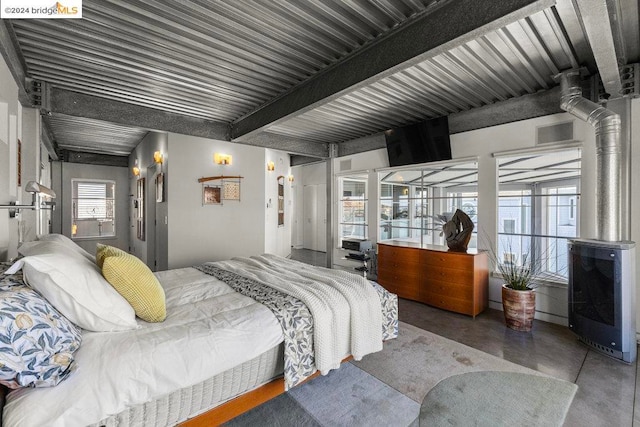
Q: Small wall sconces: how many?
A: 5